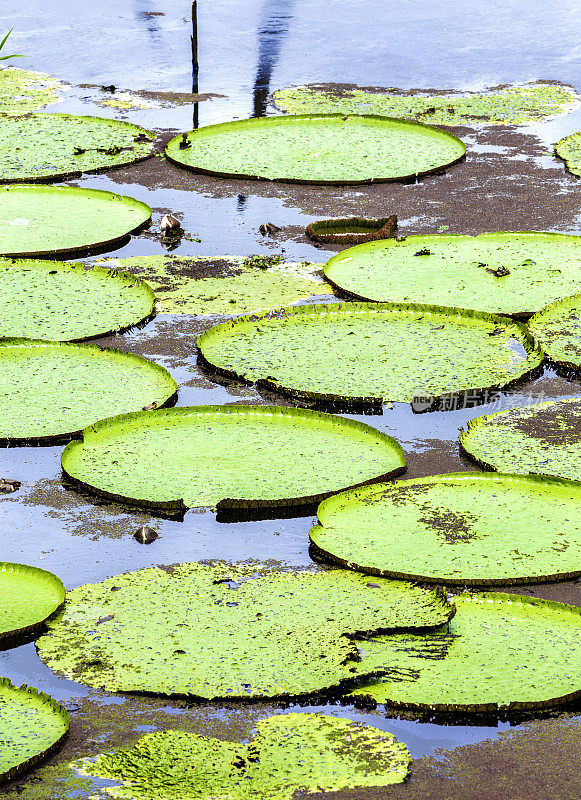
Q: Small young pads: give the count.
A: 1